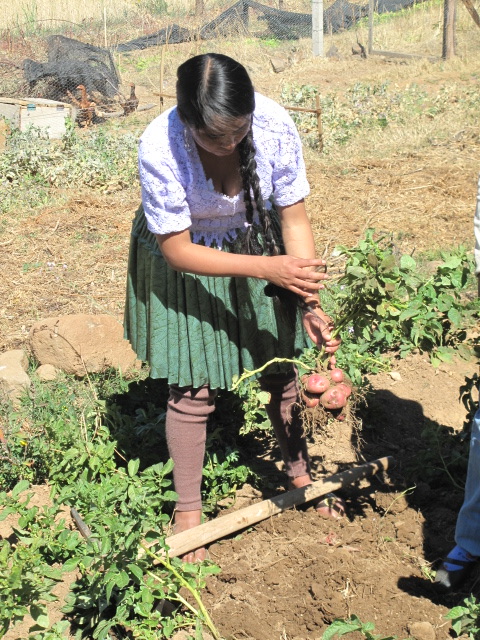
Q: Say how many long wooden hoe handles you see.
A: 1